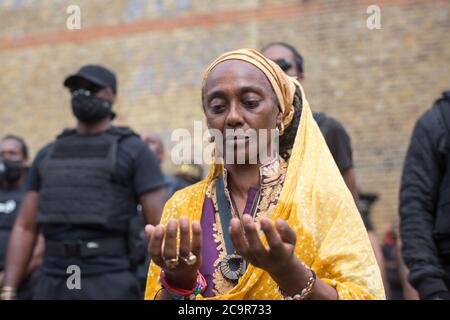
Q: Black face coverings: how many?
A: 2